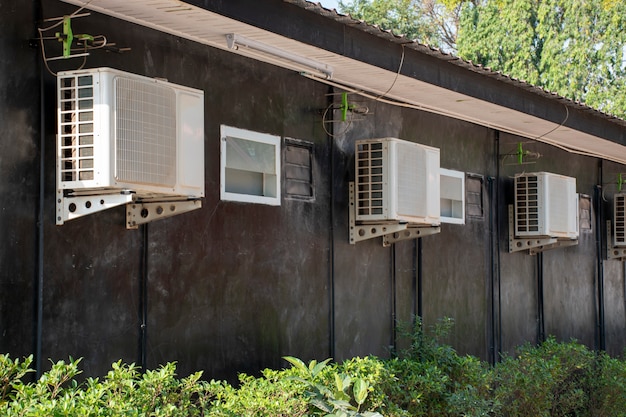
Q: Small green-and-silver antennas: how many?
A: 4